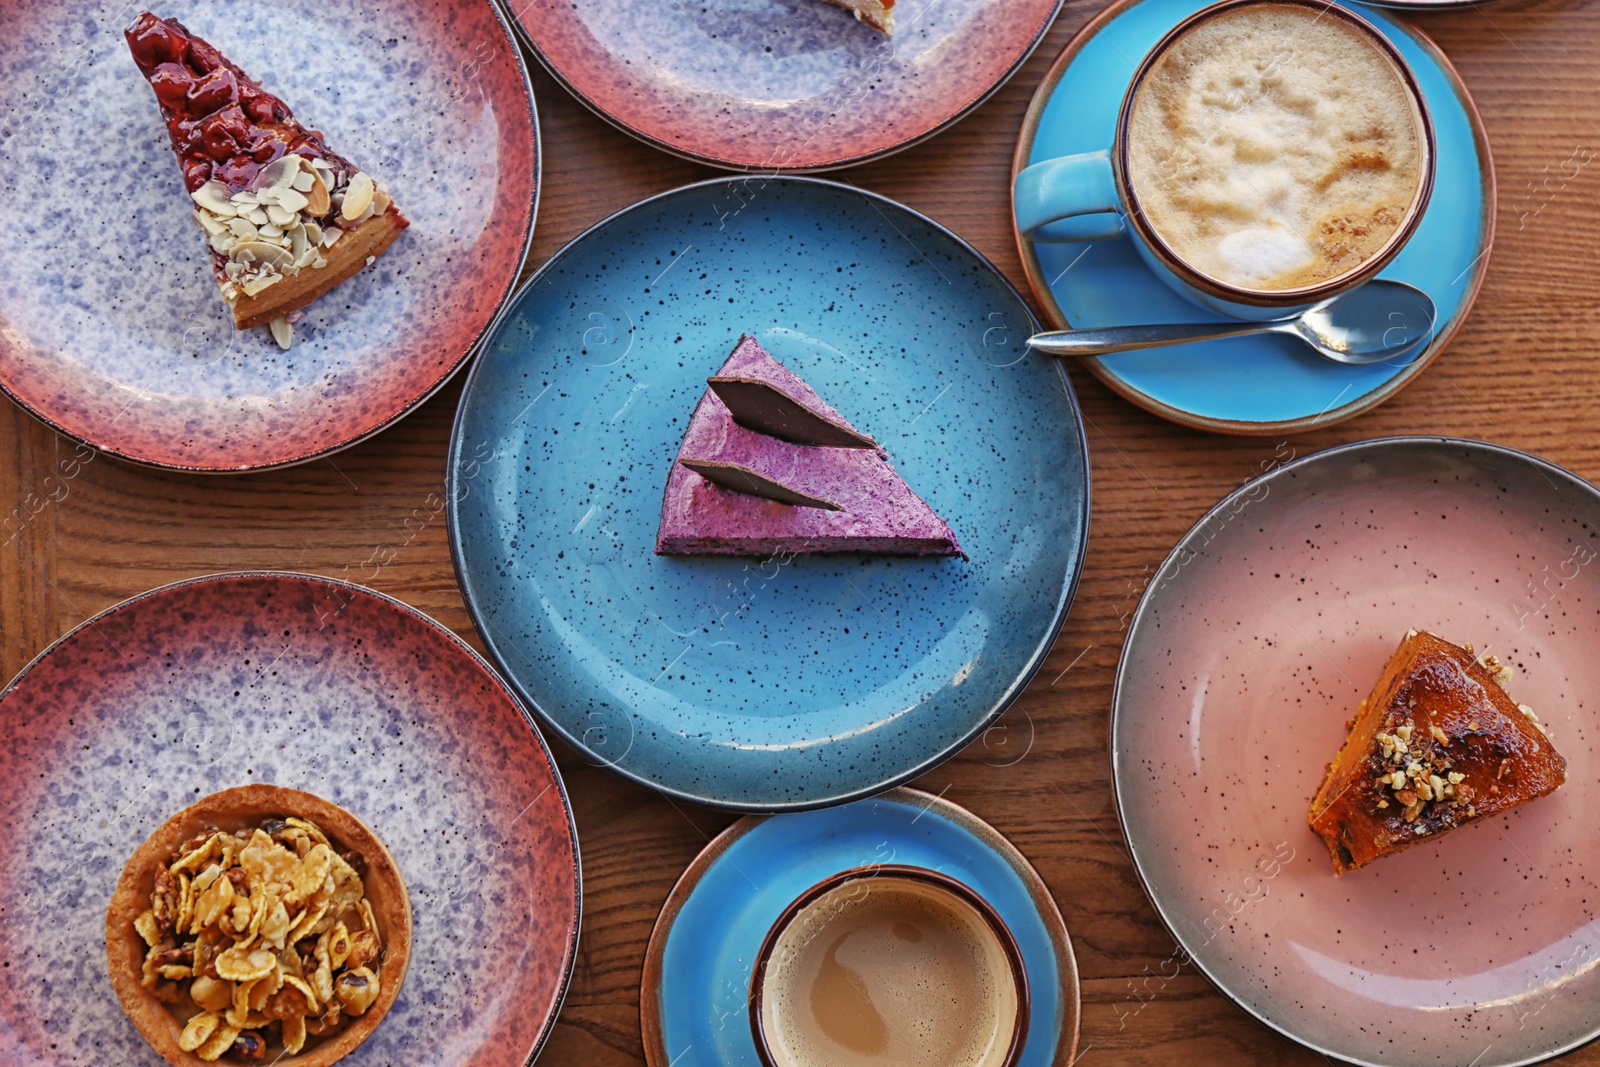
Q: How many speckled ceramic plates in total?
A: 5